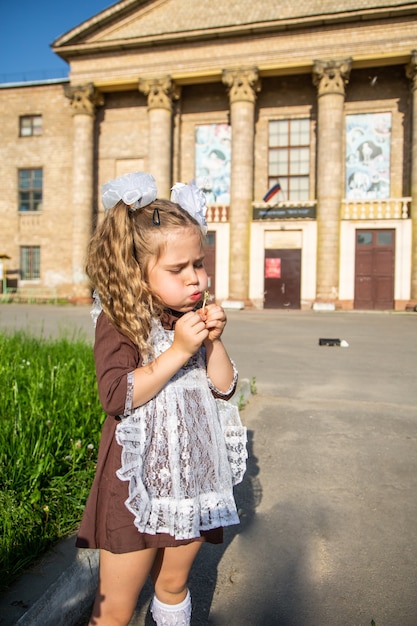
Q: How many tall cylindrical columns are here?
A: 5